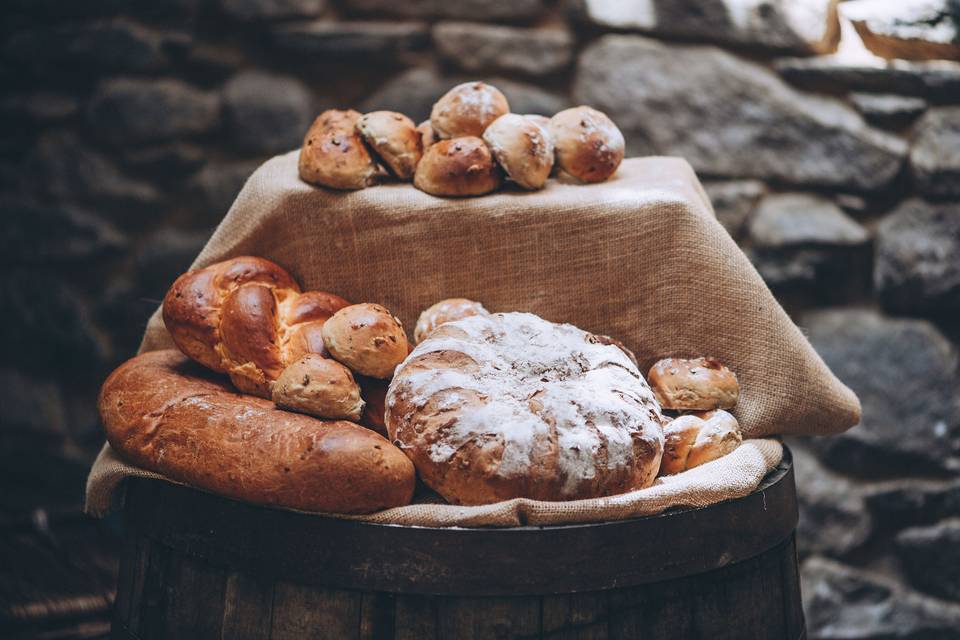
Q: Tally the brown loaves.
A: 2